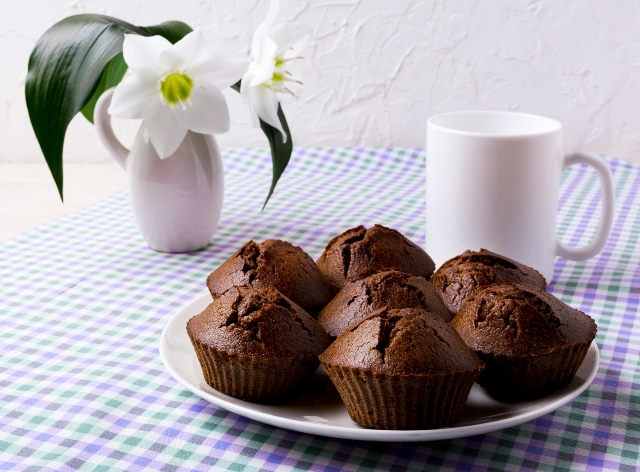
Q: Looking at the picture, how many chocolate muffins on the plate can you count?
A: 7